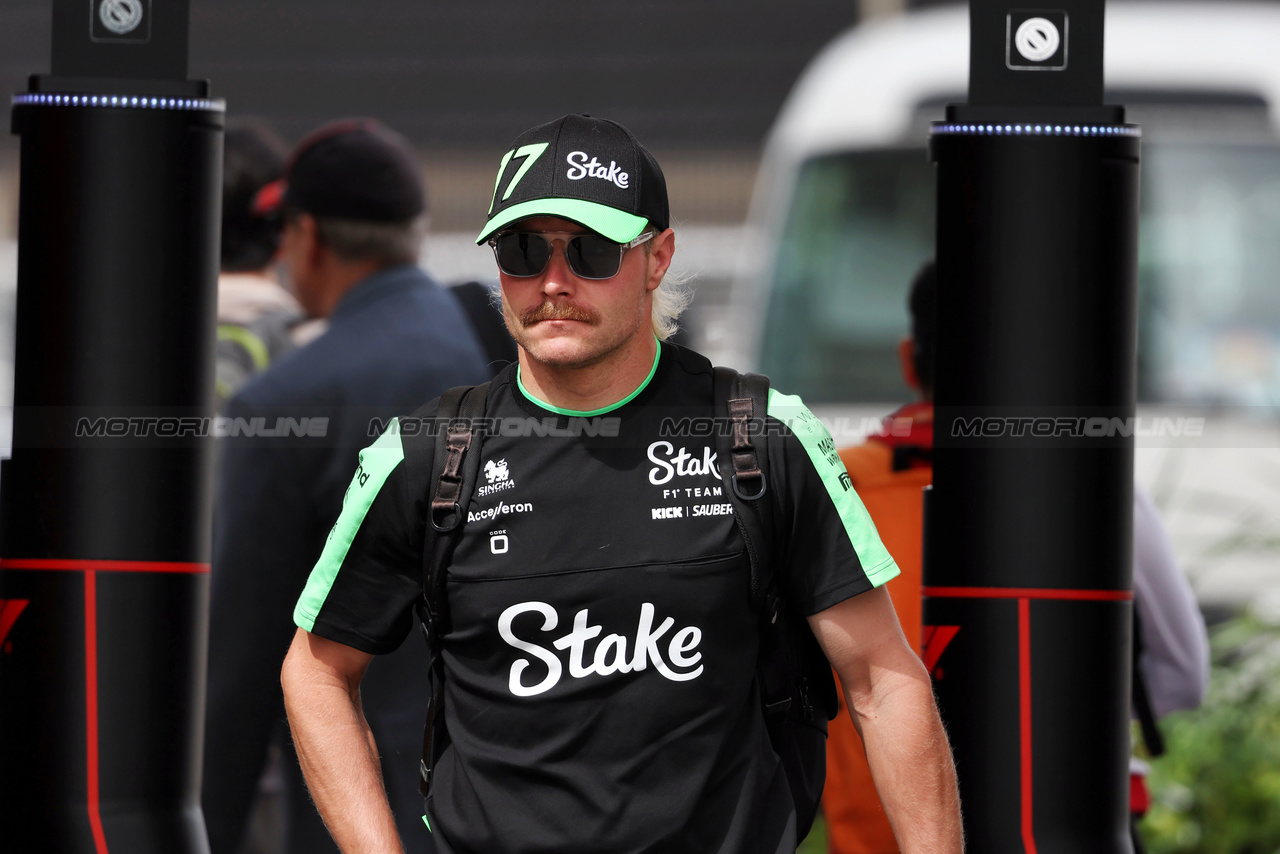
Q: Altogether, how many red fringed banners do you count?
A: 0